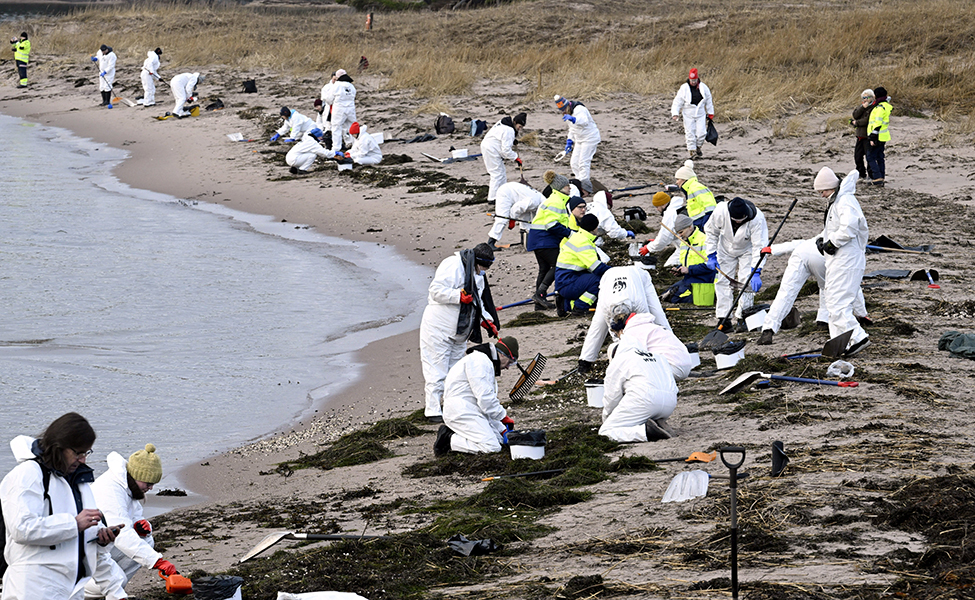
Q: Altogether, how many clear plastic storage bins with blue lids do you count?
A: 0